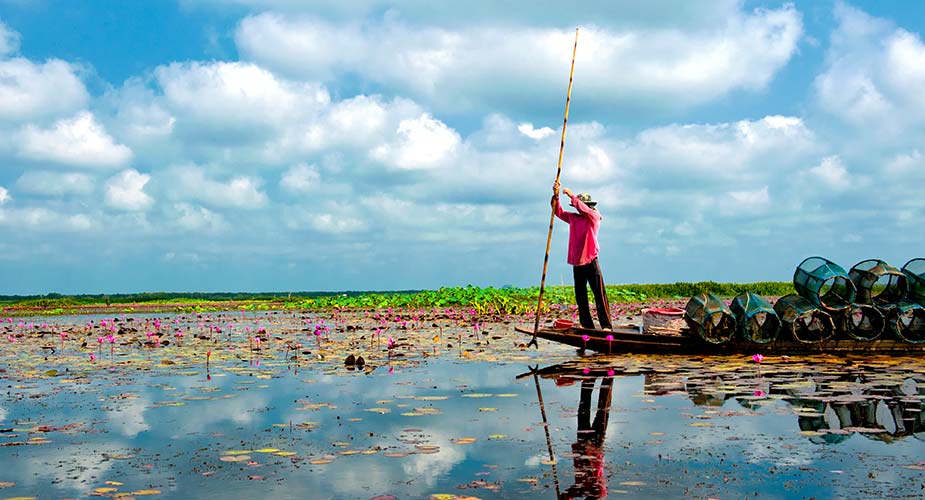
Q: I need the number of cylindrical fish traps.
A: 8